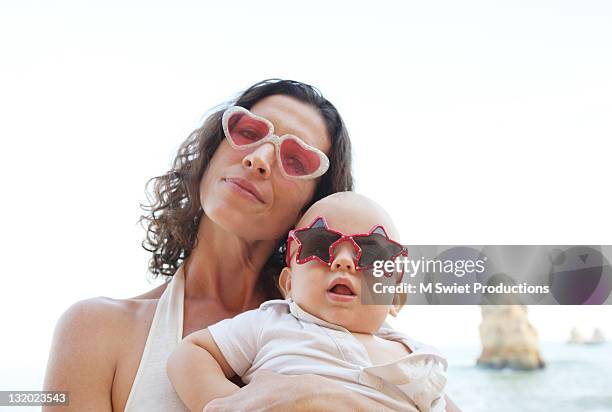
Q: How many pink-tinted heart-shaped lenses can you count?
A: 2